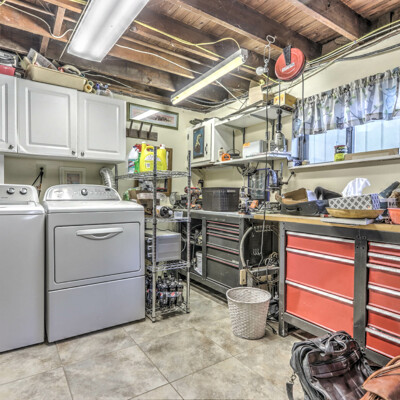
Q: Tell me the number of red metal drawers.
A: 9